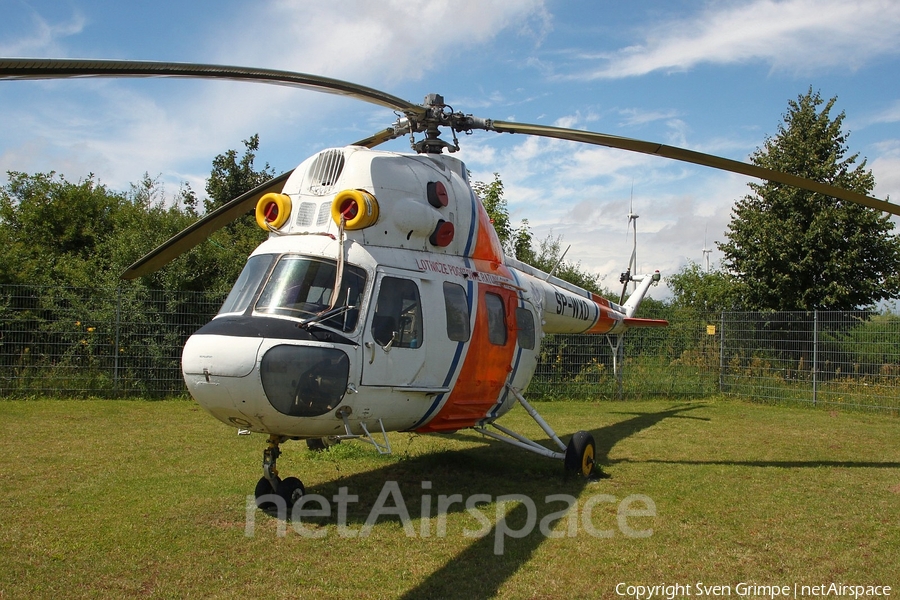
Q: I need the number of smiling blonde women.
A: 0